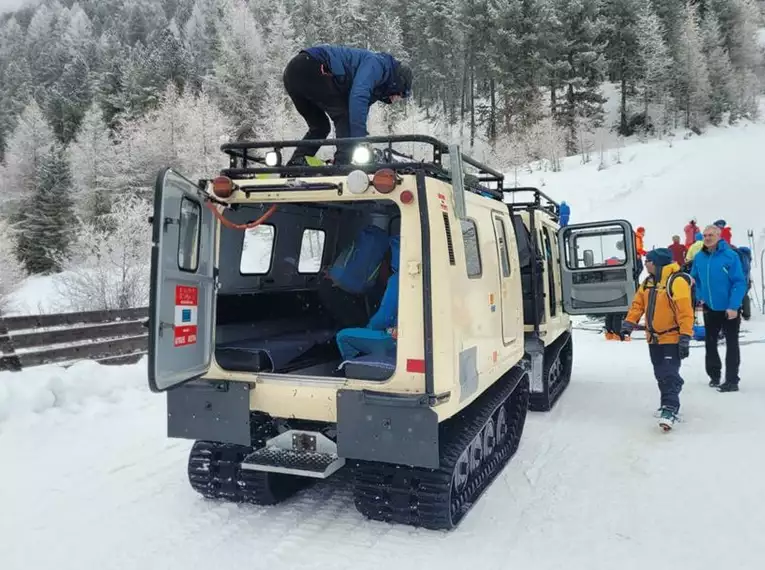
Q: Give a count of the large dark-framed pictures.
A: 0